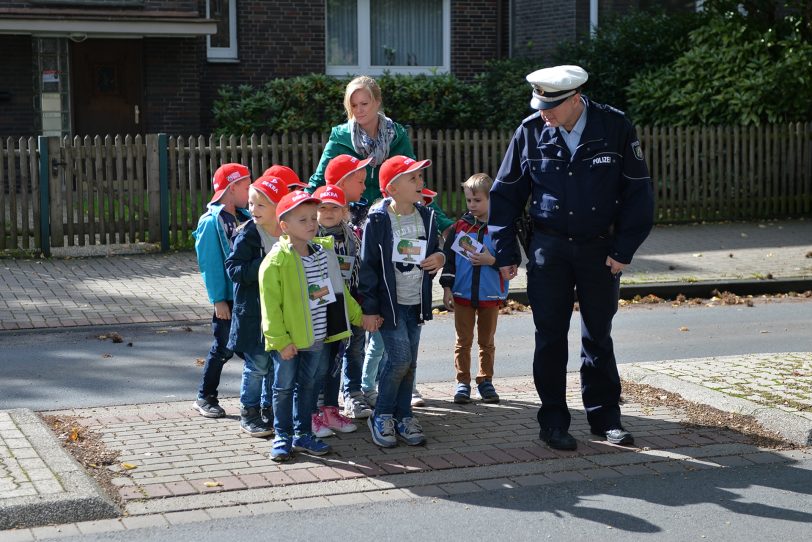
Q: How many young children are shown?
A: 9